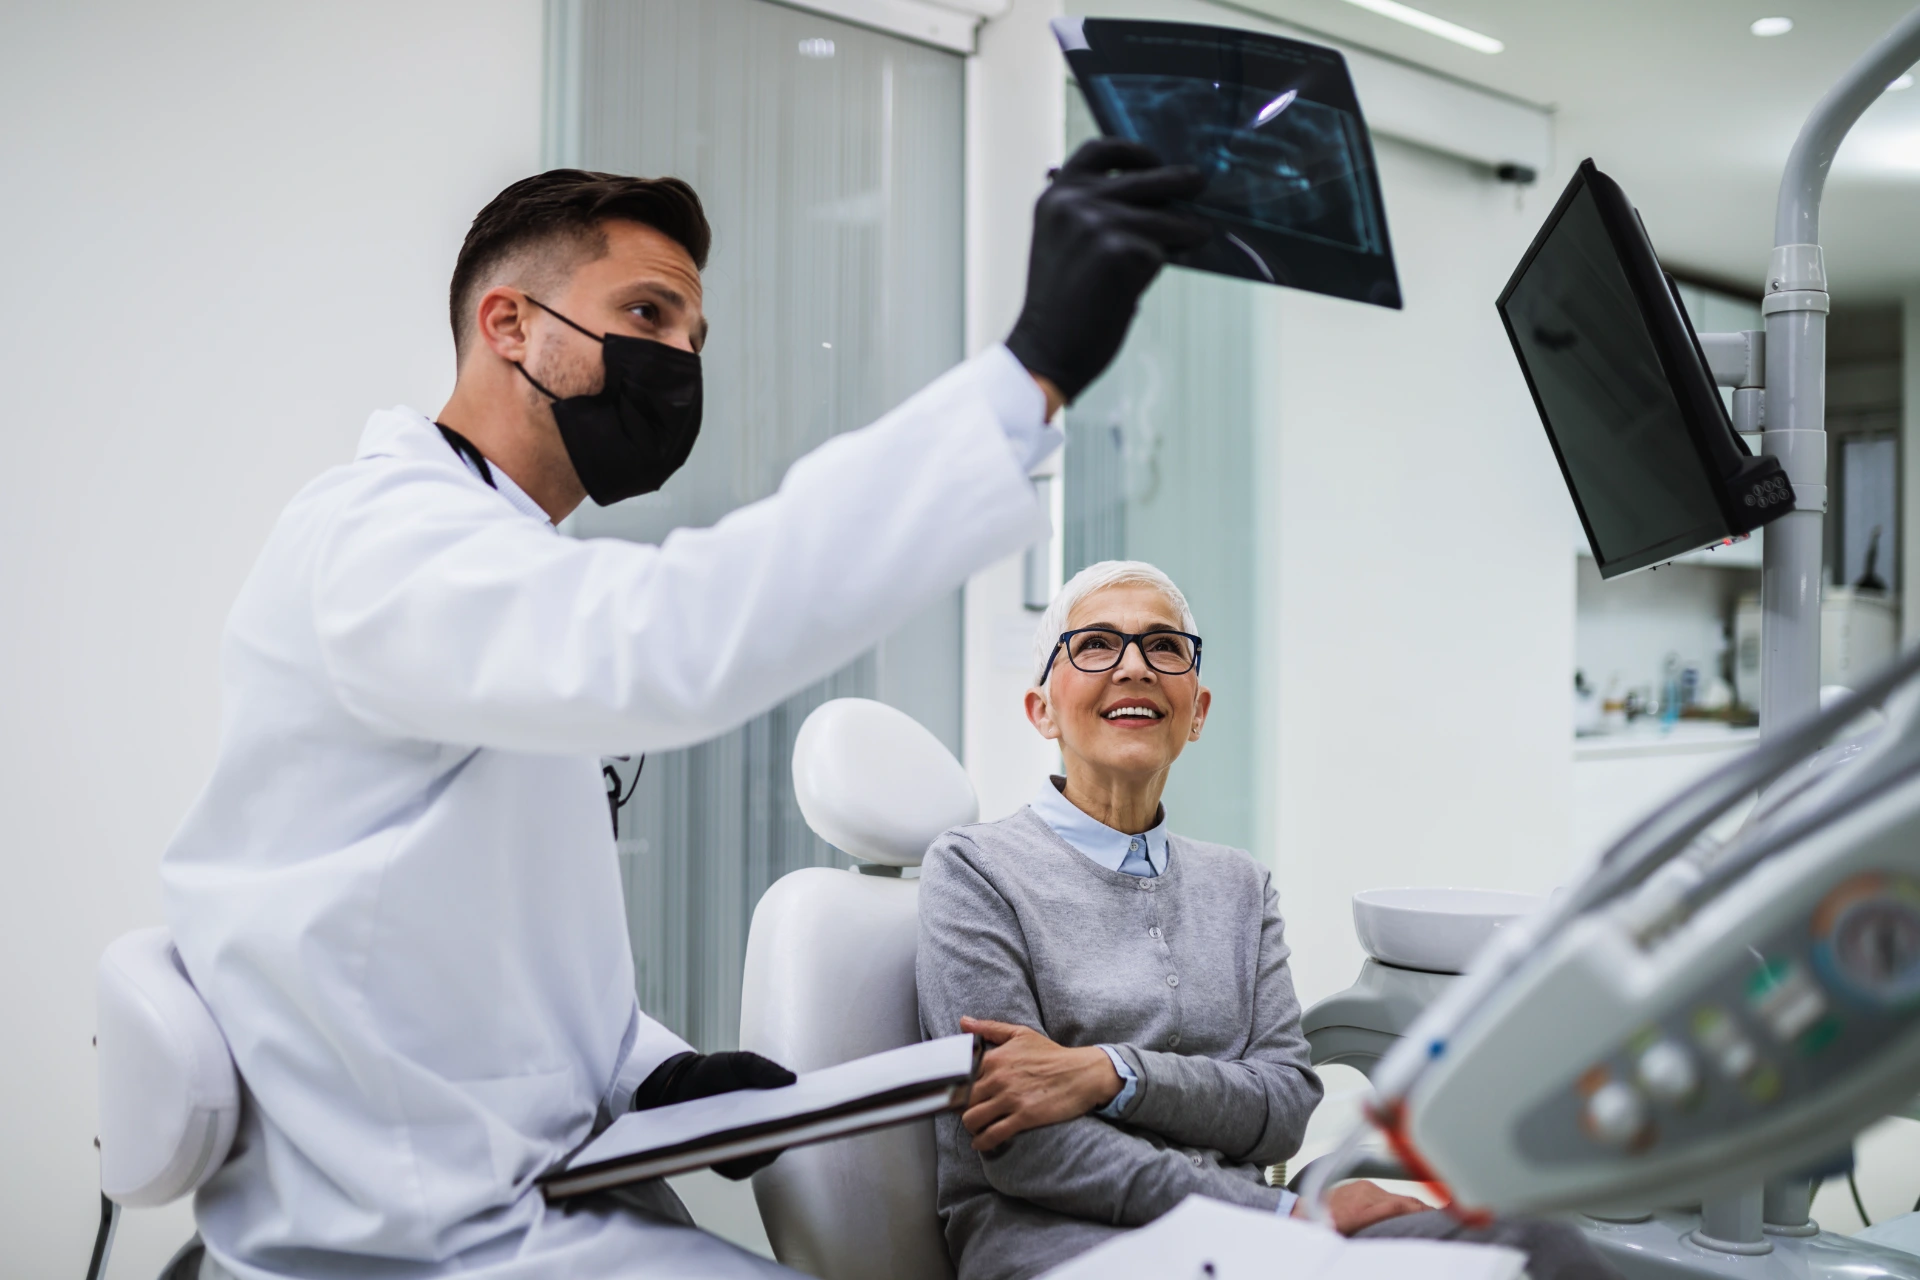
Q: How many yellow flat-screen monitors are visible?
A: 0